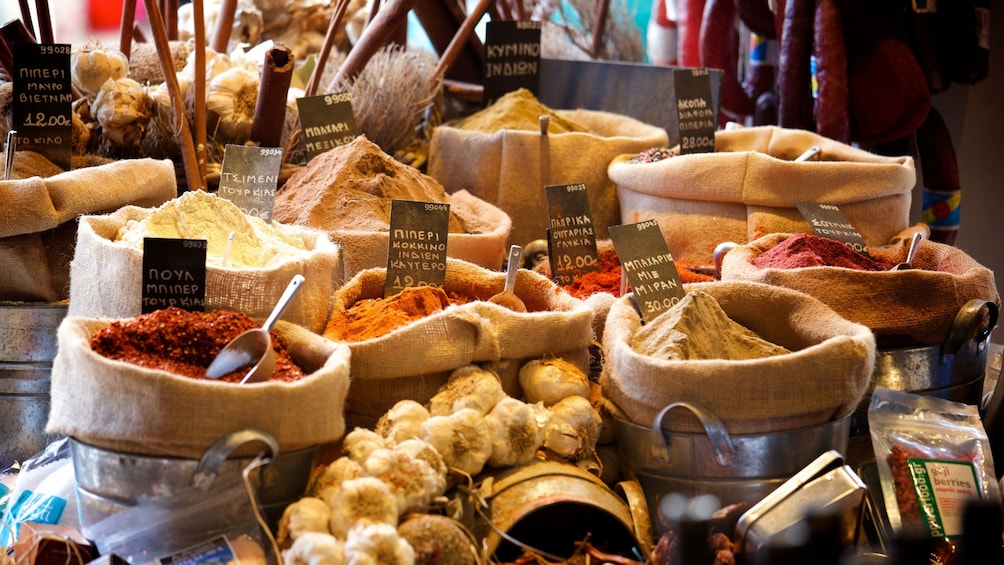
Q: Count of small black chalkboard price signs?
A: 10